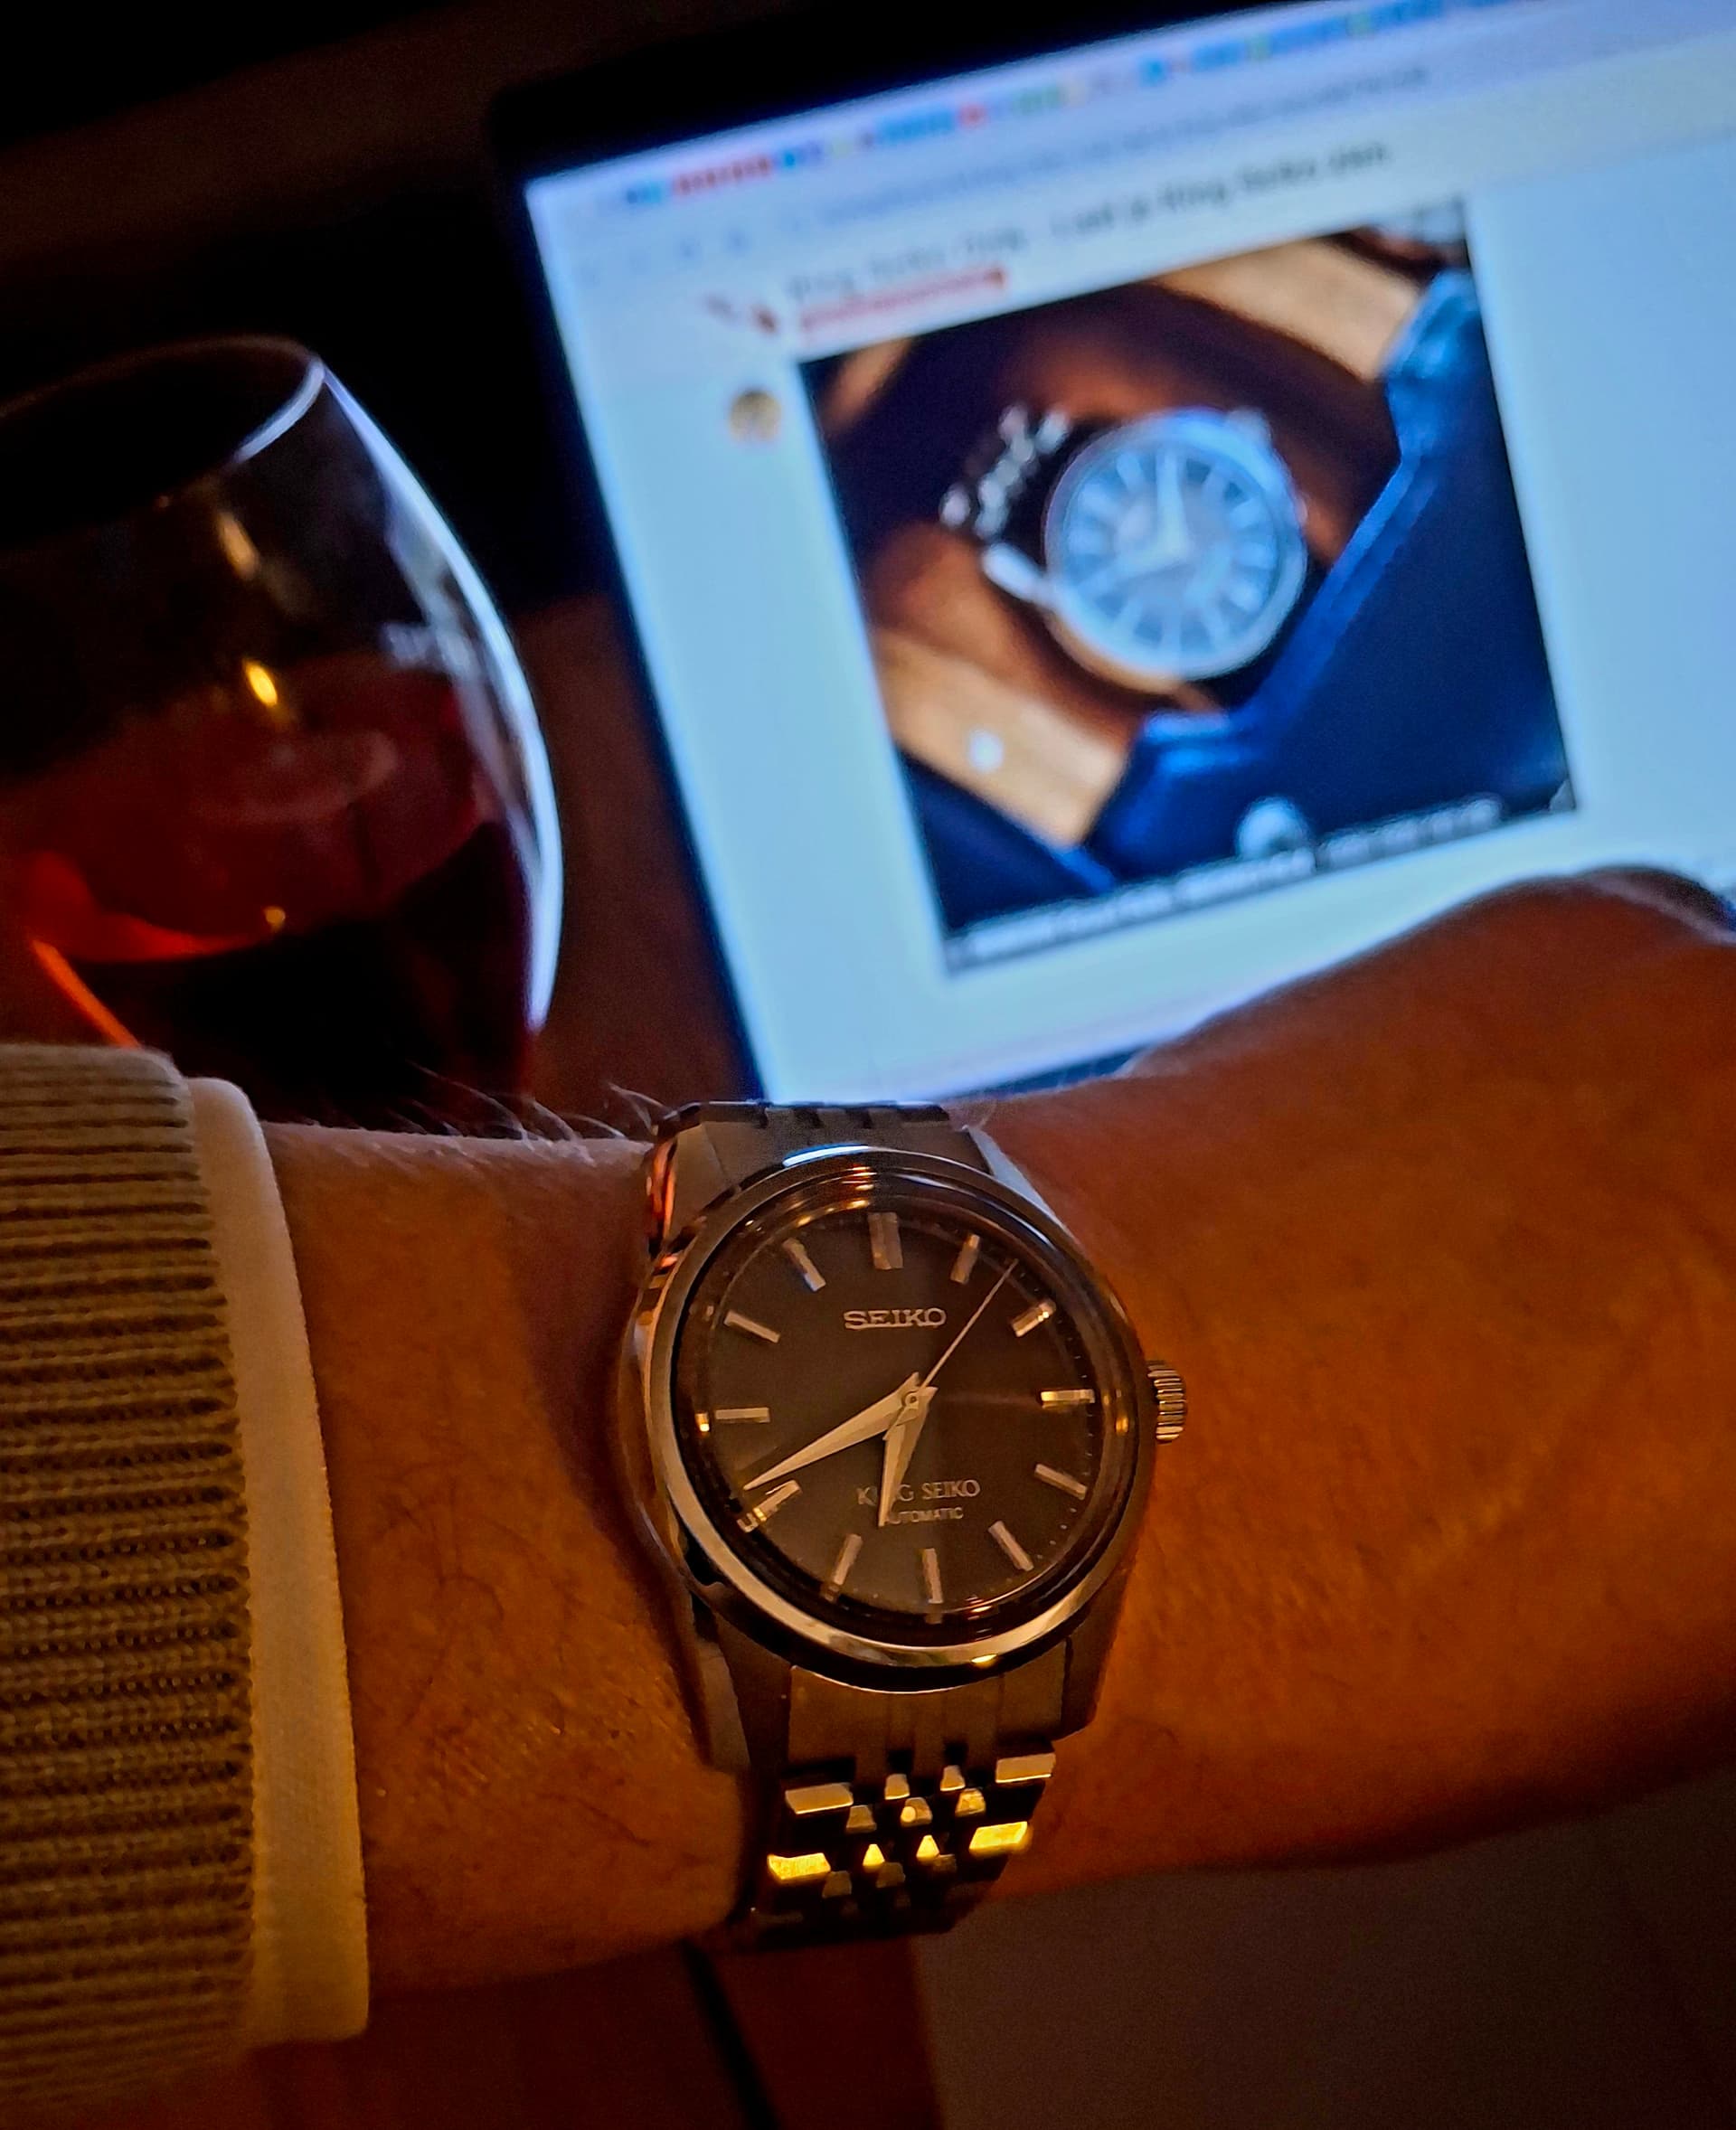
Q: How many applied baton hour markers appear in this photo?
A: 12